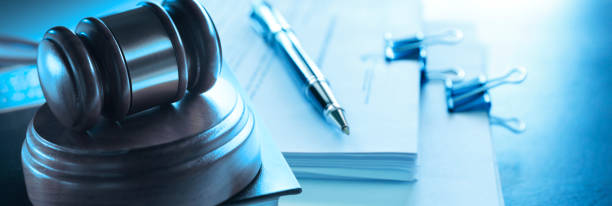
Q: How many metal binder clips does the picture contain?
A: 2